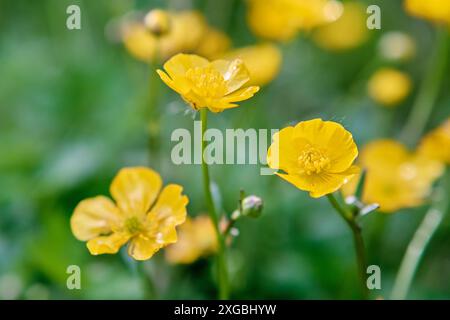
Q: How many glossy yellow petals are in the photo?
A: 15